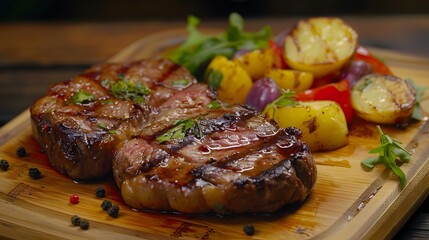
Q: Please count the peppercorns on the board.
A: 10